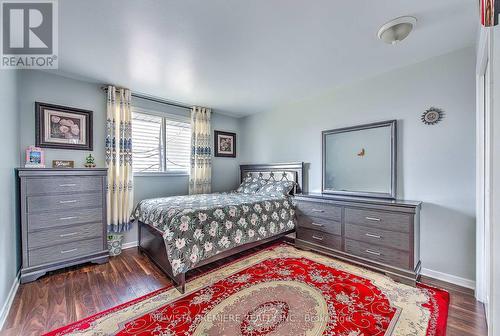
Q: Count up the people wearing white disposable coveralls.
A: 0